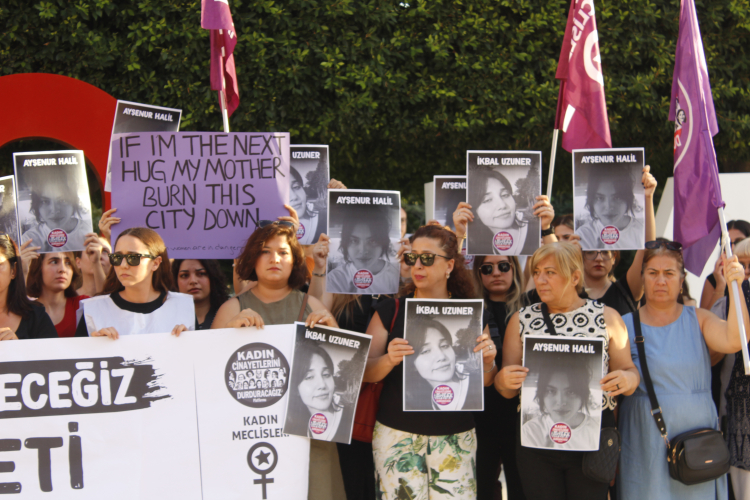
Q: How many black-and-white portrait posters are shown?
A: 11